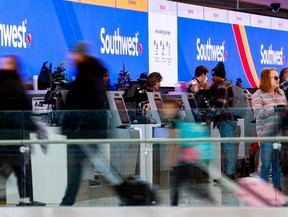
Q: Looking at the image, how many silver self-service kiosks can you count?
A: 3